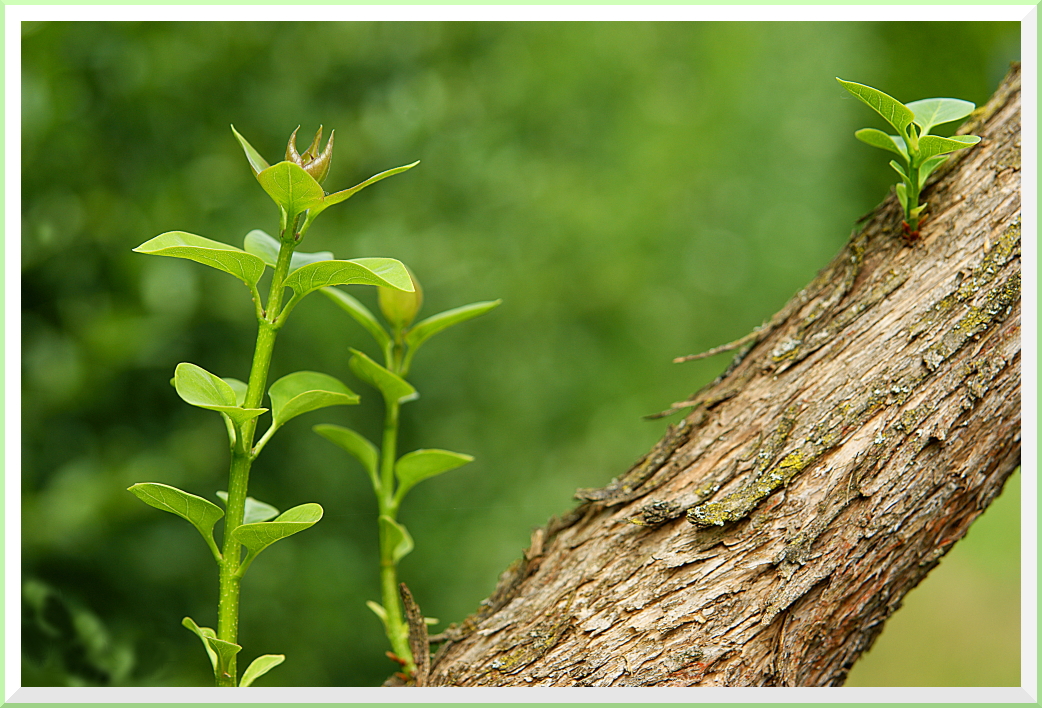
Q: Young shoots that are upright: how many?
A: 3